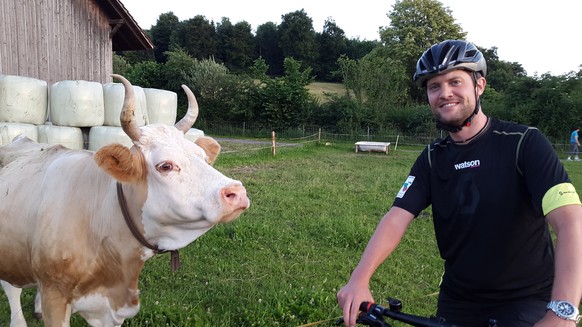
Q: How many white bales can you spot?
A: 8